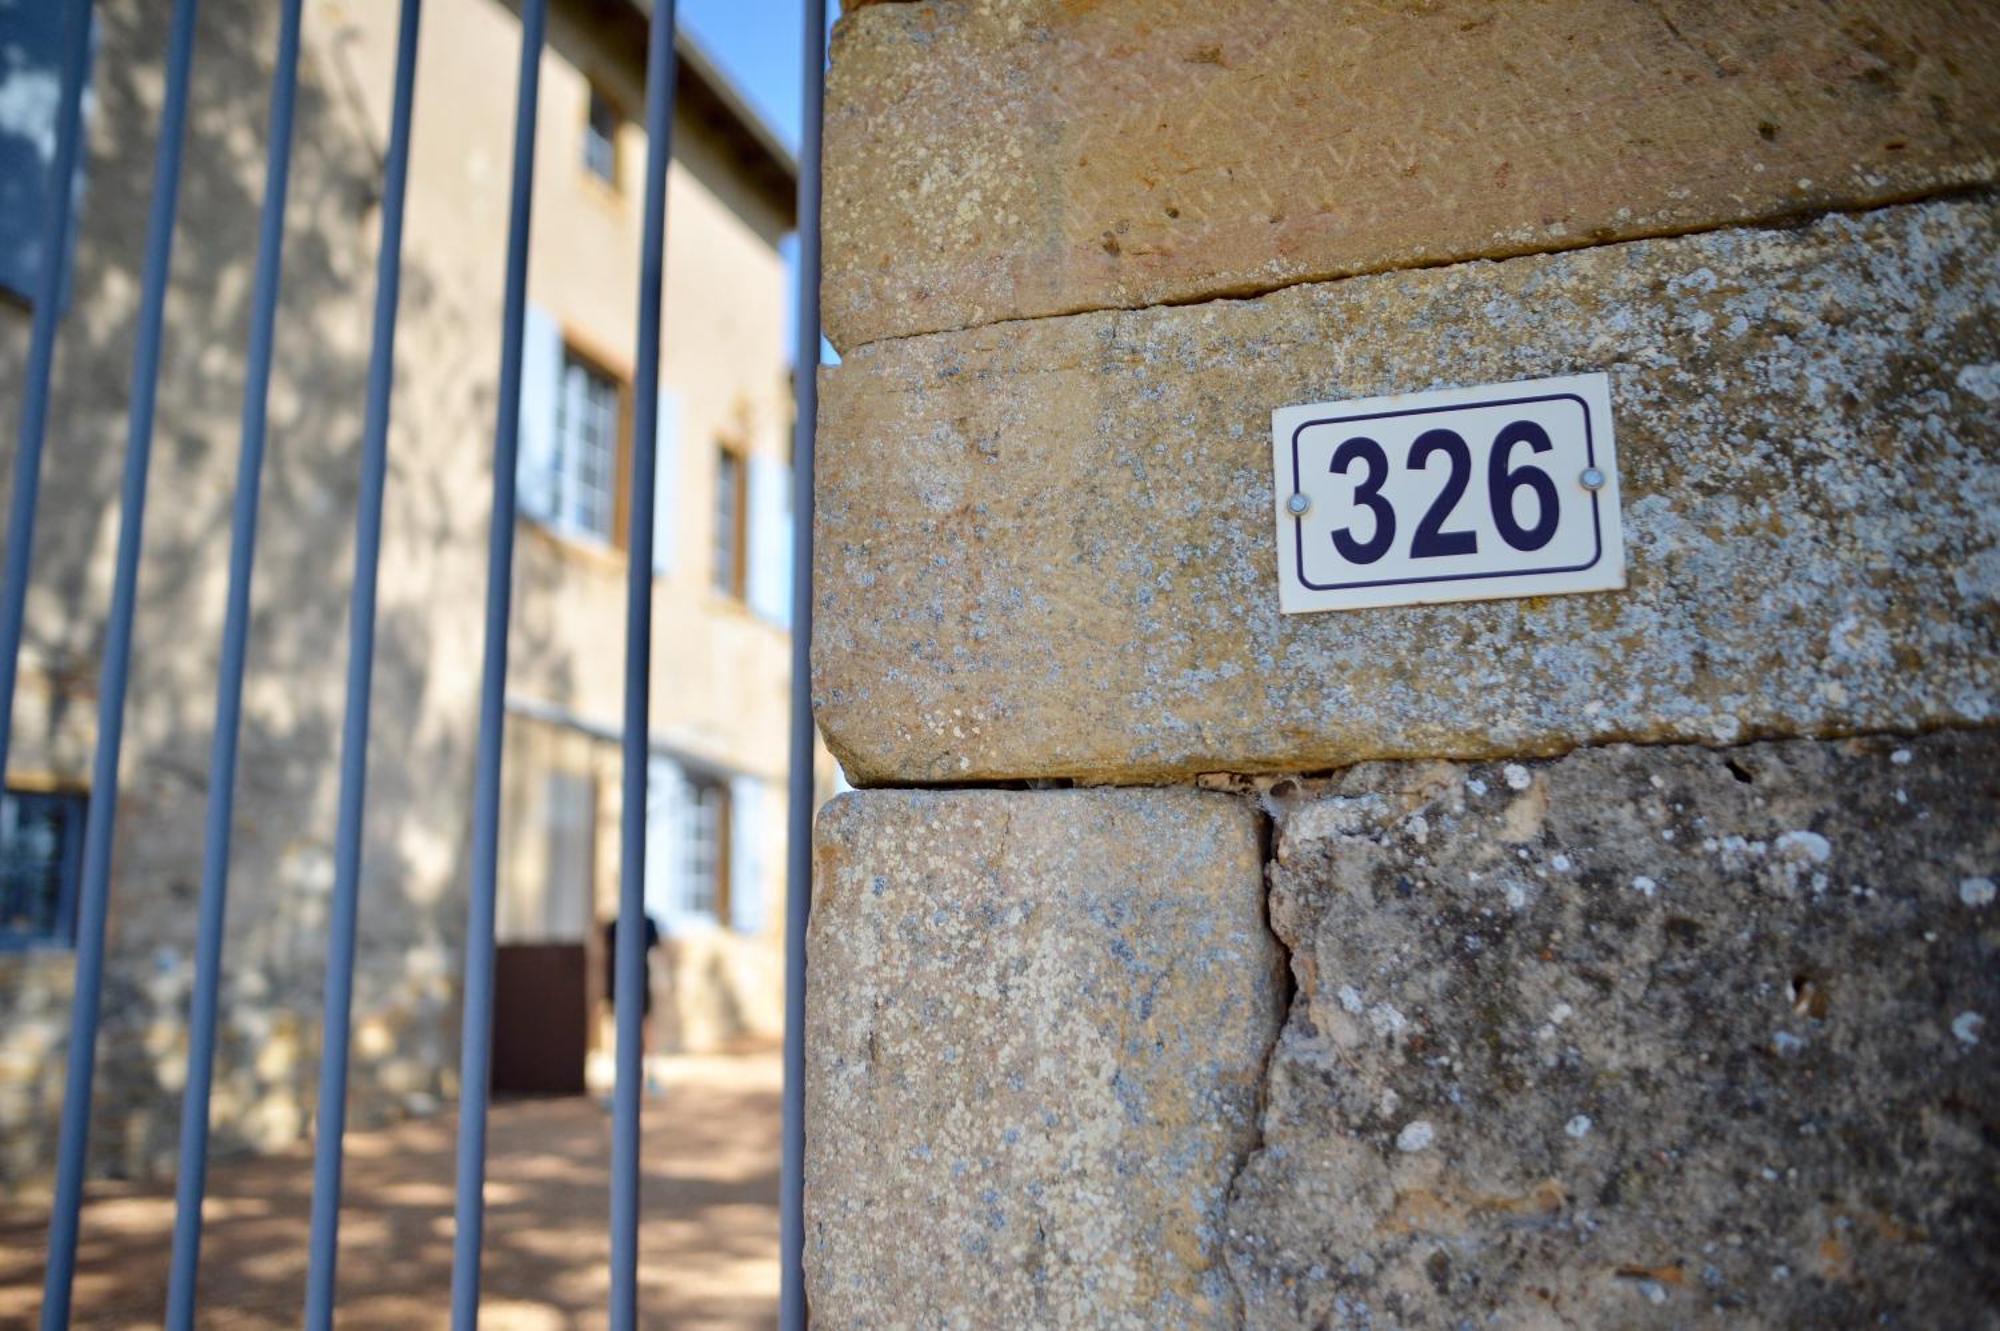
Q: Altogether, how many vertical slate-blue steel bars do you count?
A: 7